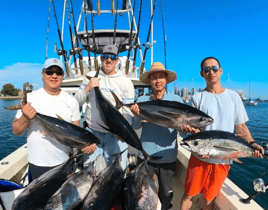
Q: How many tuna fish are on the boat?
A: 8